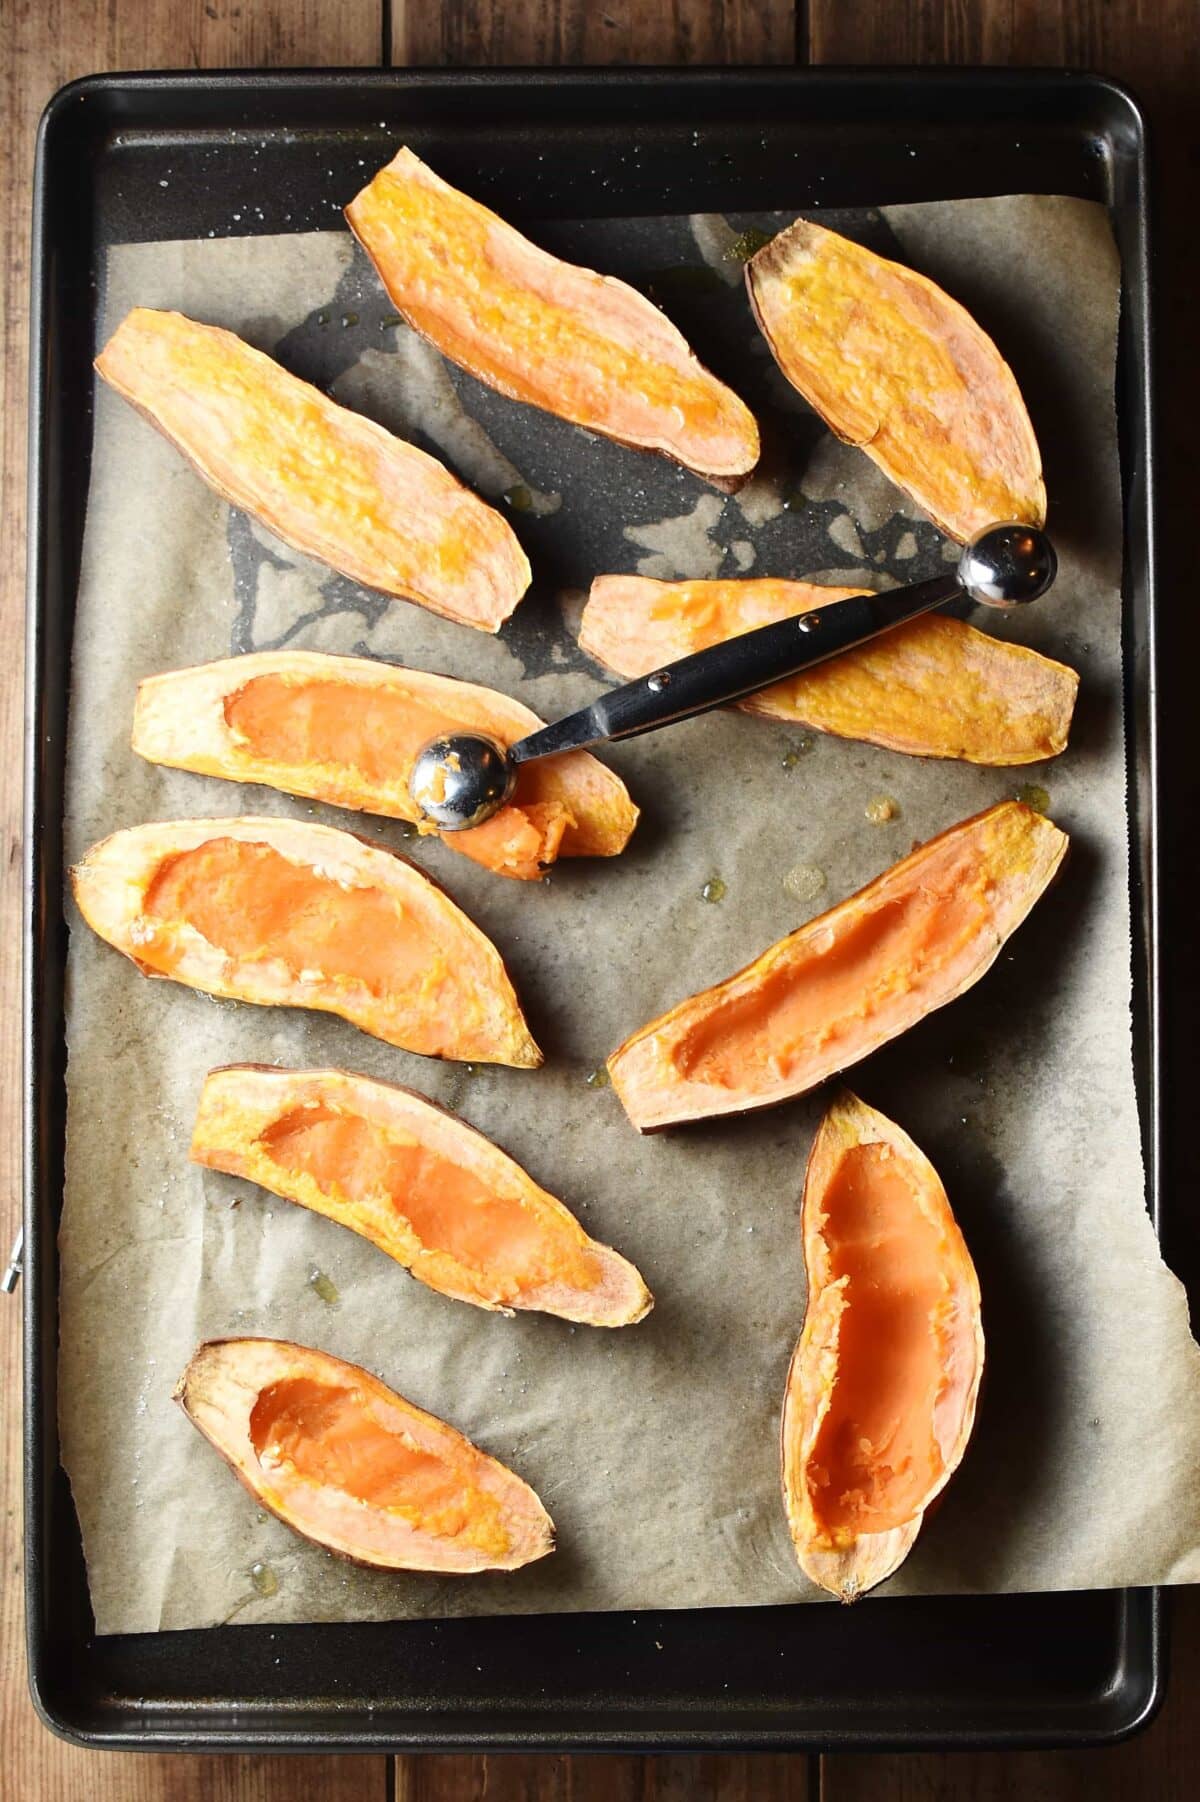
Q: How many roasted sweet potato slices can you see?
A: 10